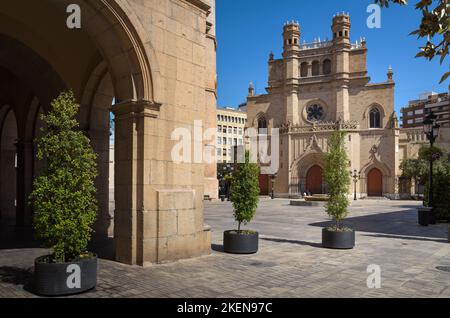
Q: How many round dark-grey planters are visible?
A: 3